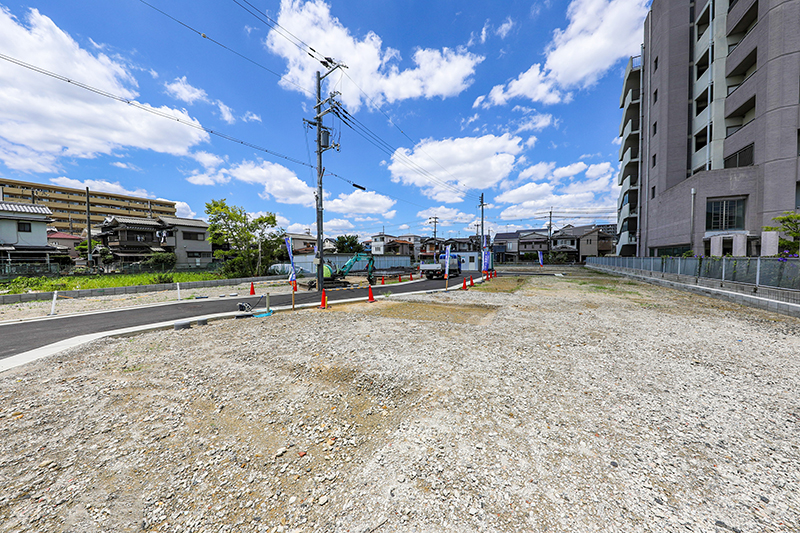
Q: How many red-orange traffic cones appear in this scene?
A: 12